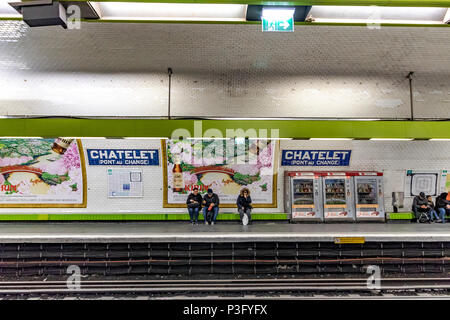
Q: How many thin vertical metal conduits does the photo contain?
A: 2